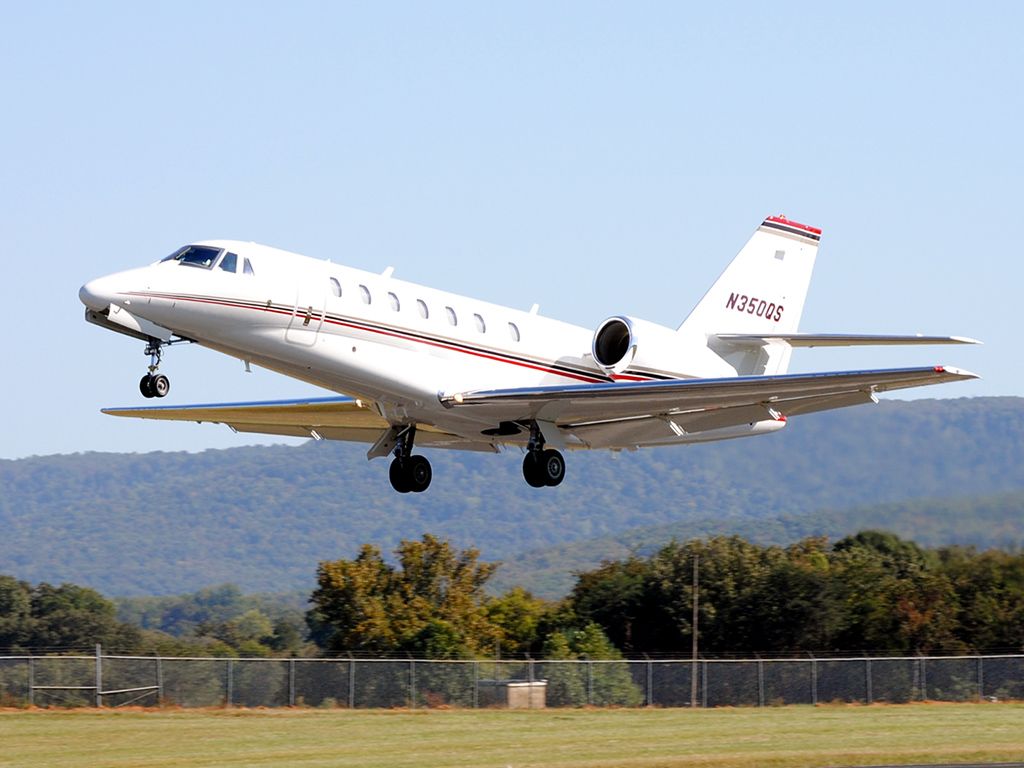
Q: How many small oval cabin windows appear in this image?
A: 7